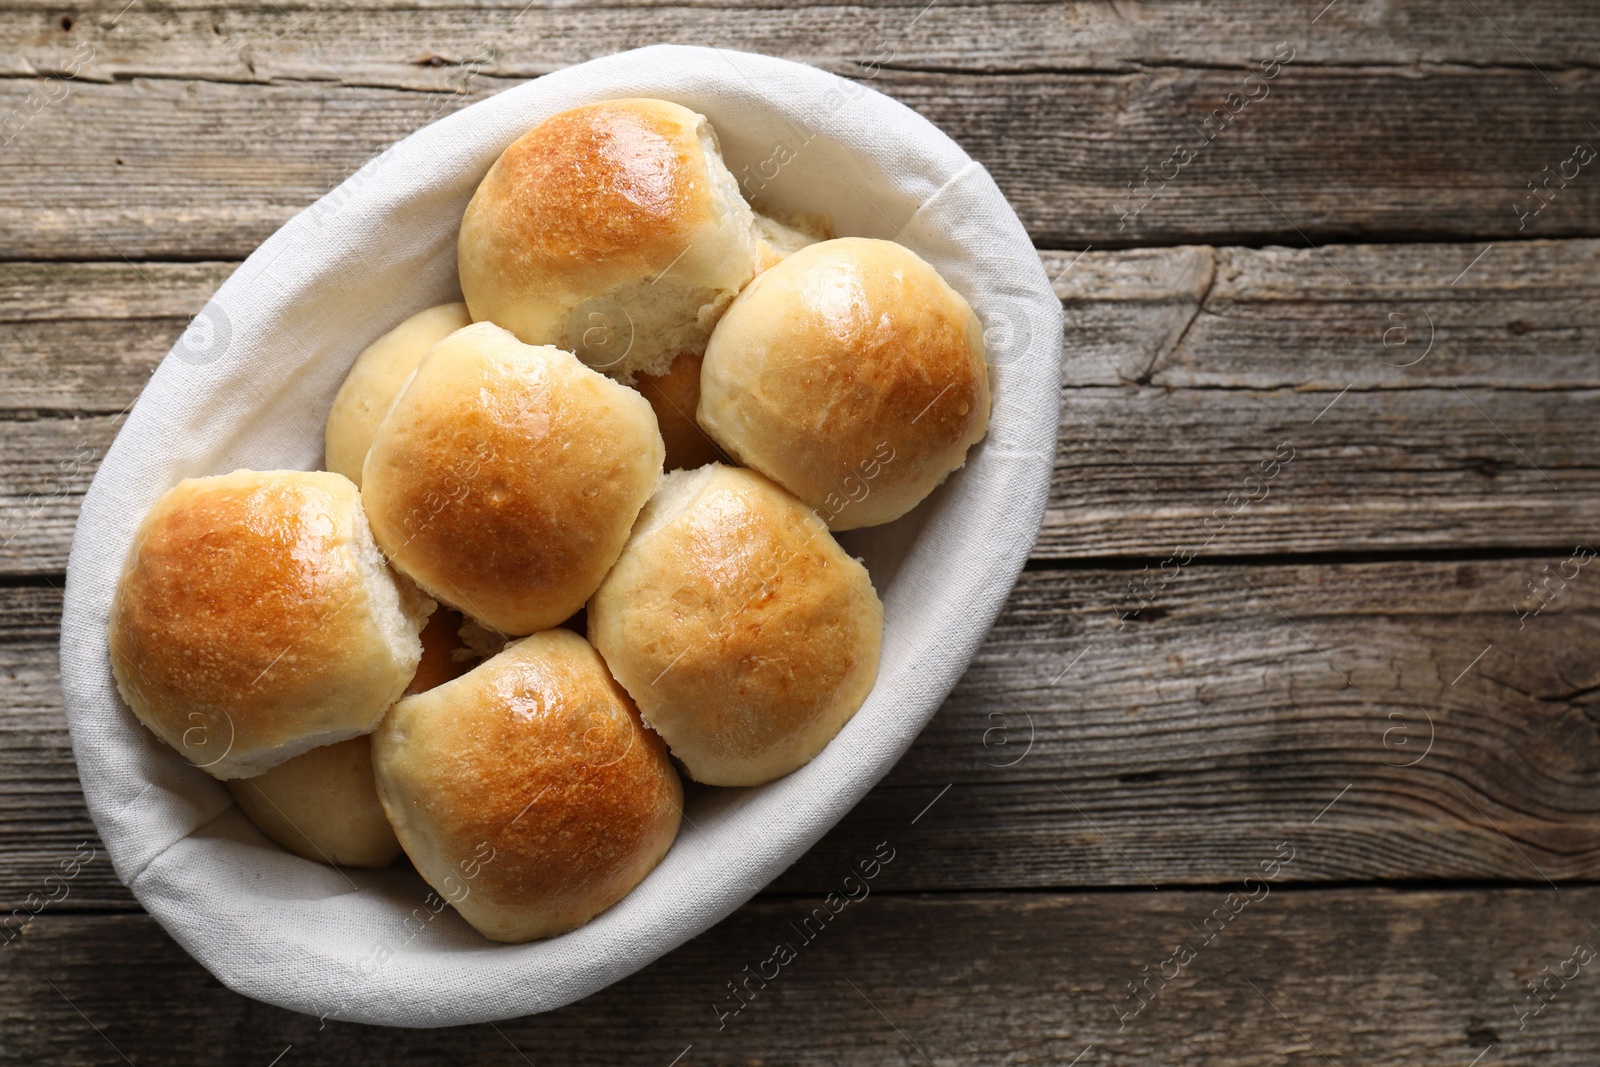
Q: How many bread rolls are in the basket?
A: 9